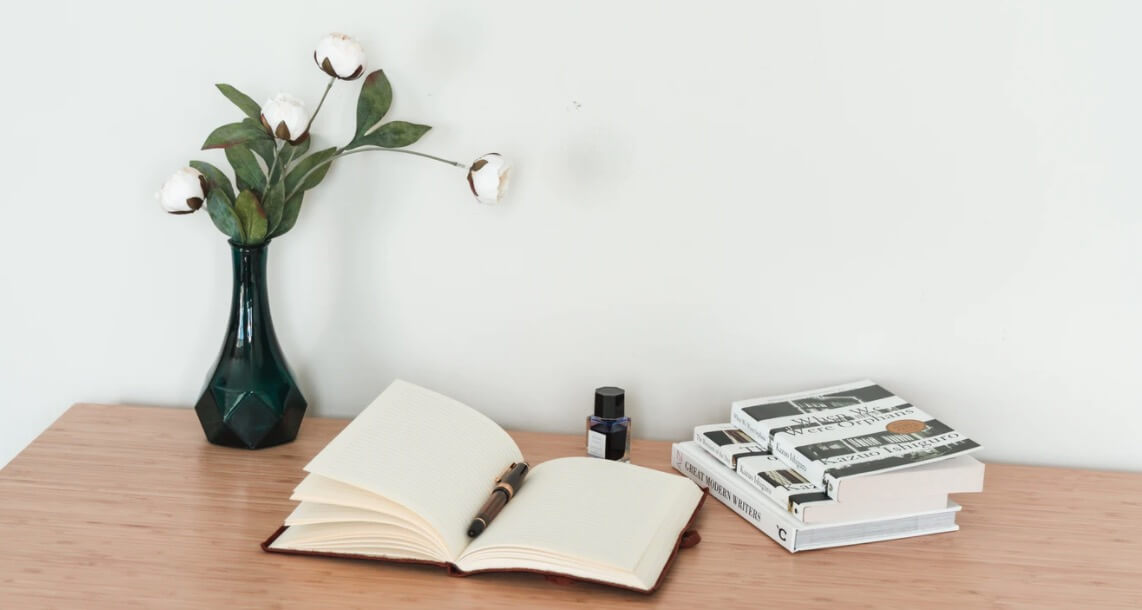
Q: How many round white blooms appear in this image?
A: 4